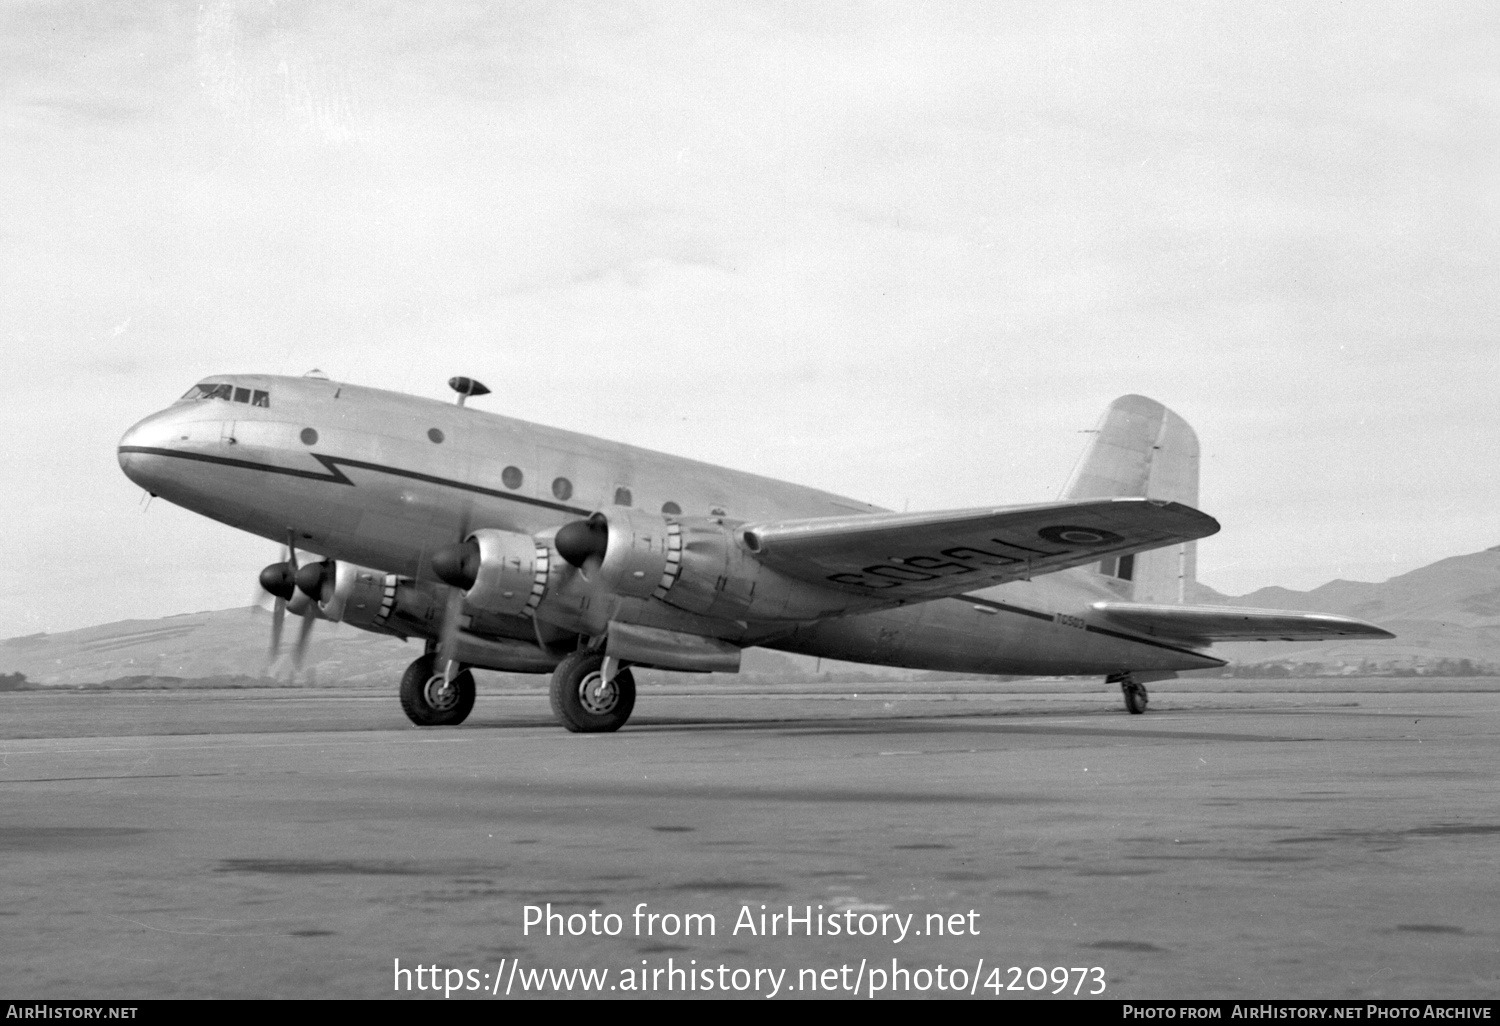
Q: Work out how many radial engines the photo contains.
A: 4